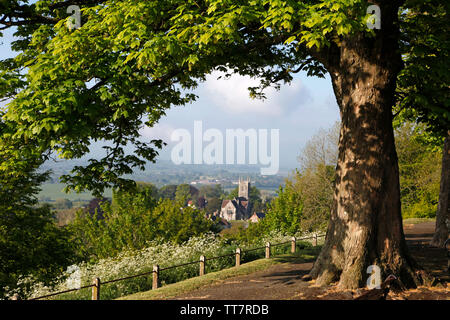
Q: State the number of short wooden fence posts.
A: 7